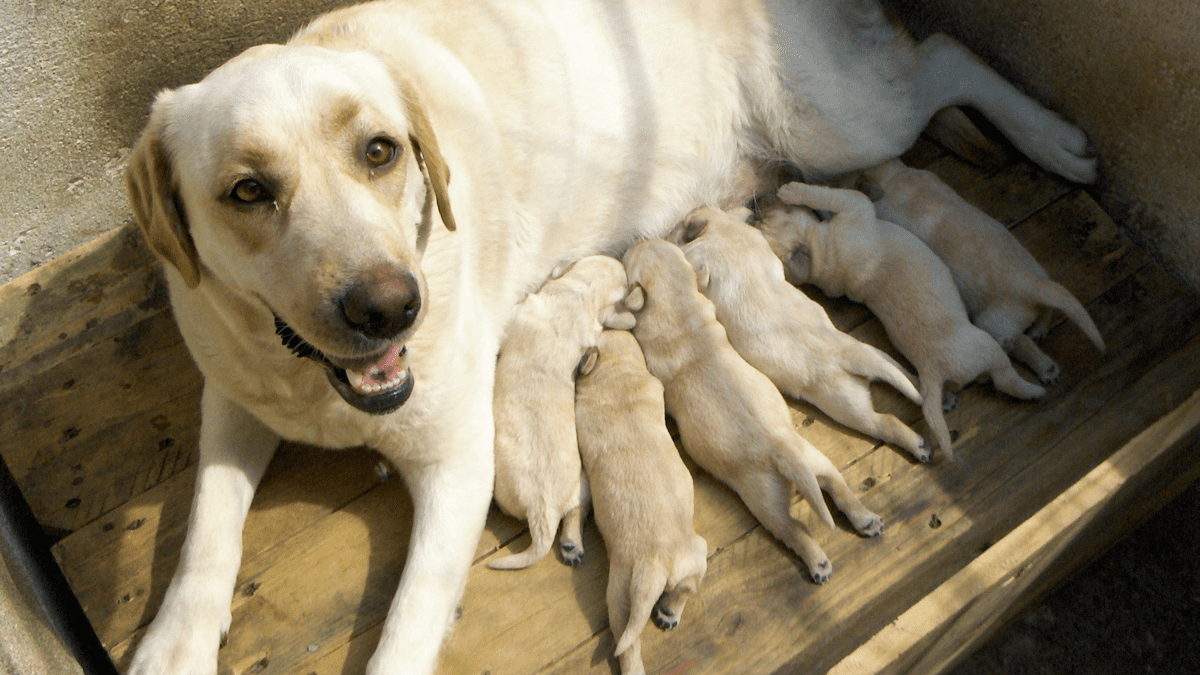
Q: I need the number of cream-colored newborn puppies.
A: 6